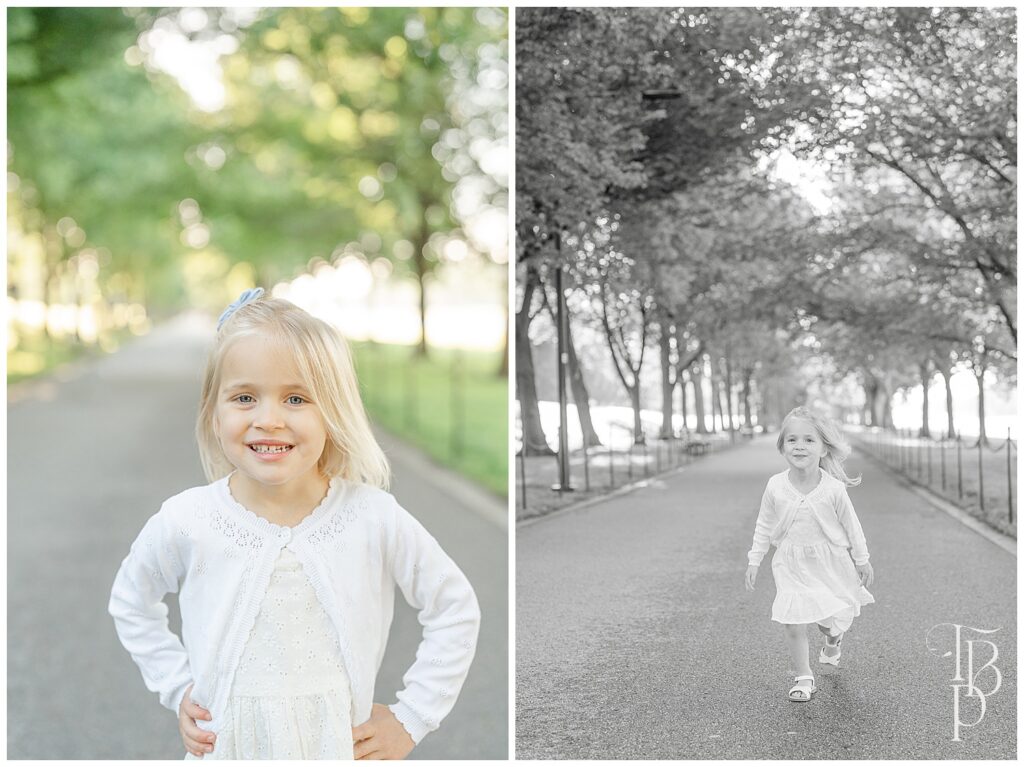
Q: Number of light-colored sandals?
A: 2